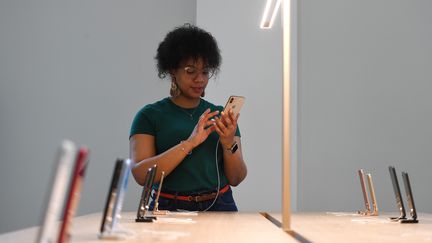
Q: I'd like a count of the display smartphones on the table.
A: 11